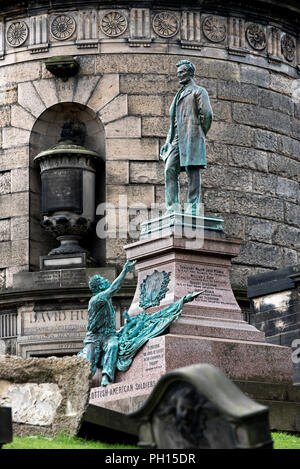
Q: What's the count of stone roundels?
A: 7